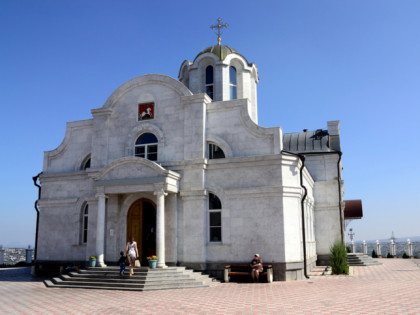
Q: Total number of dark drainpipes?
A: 3